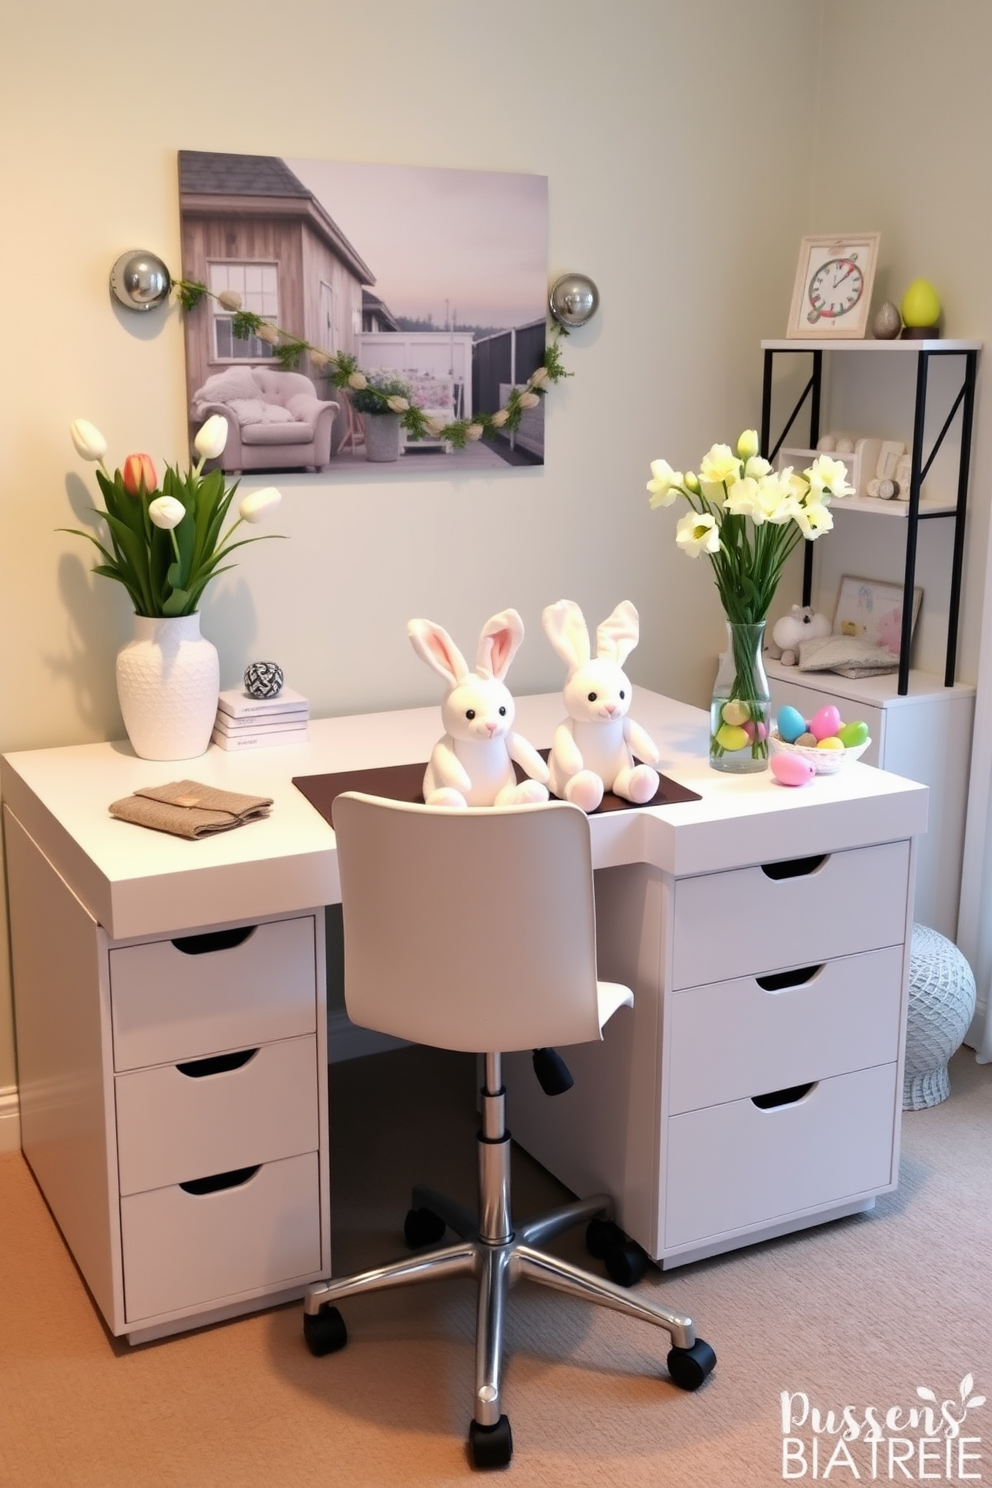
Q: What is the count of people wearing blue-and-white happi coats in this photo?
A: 0